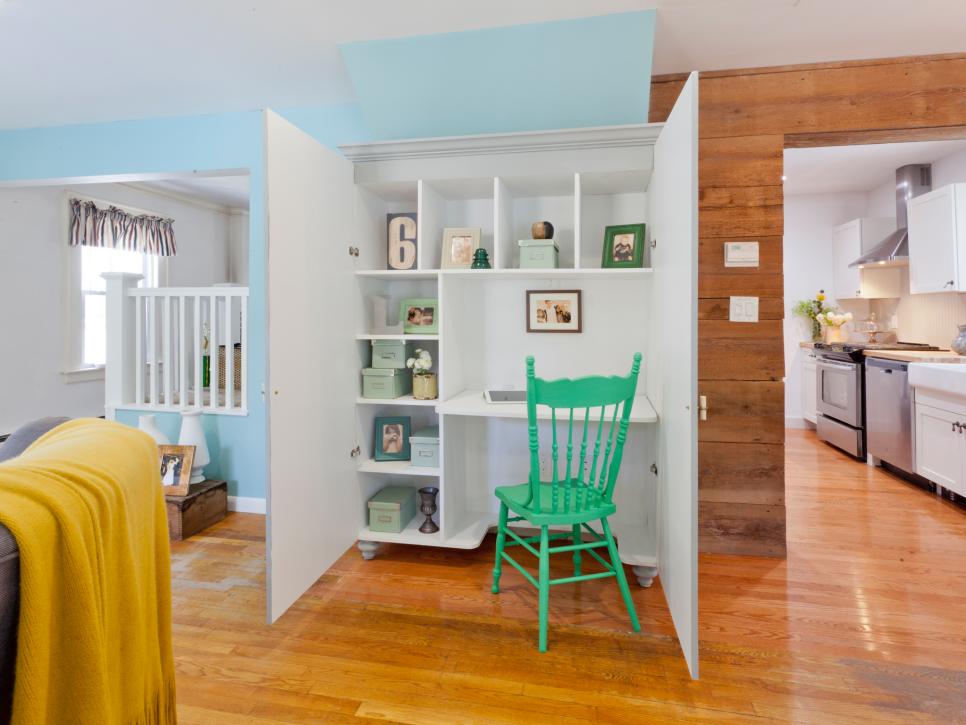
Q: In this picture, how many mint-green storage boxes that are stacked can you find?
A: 2